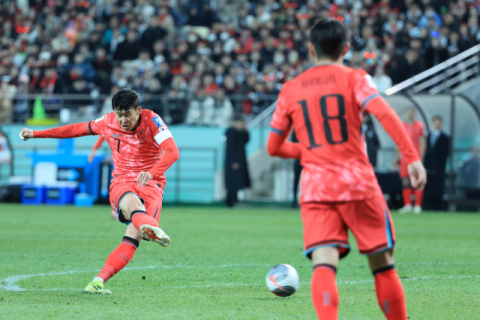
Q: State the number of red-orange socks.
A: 6